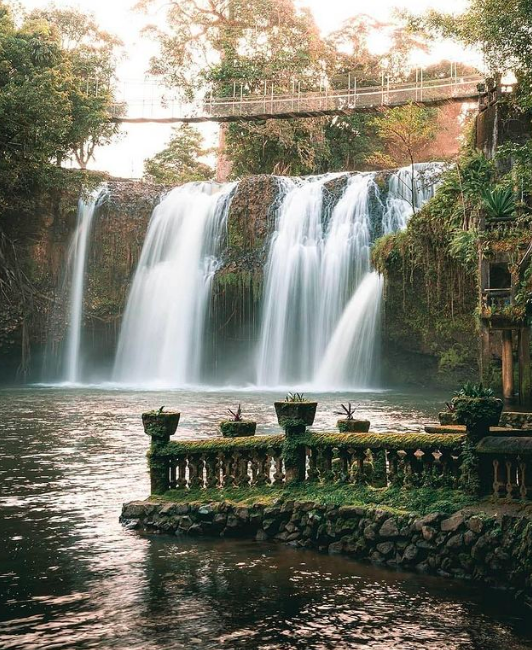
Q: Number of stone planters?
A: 6